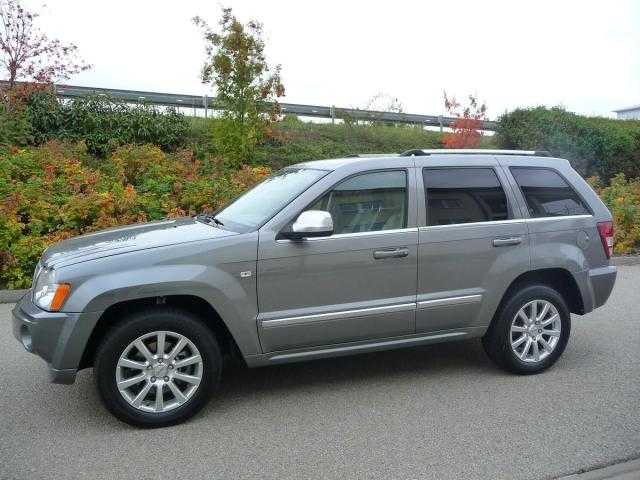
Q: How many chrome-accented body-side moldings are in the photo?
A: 2